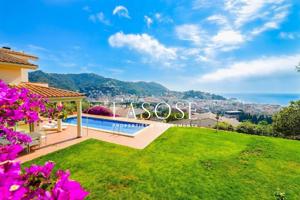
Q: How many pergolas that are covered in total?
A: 1